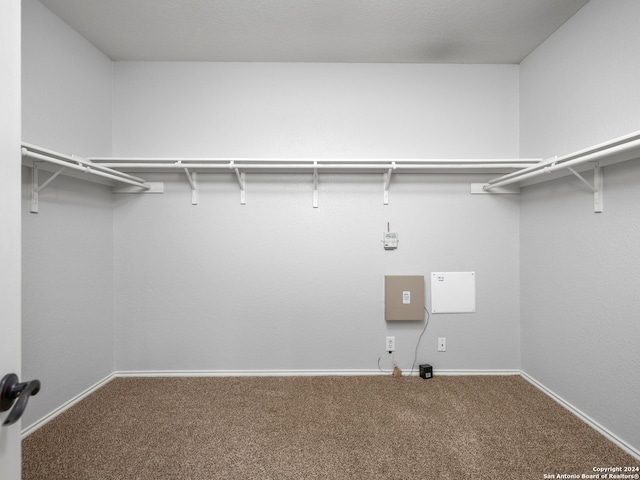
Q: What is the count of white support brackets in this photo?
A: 6